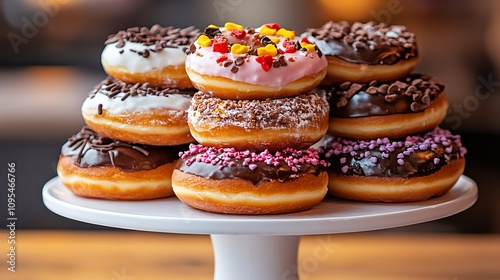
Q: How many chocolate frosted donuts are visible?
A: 5